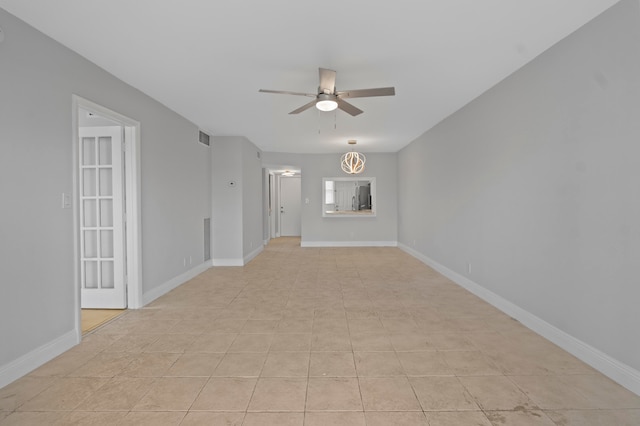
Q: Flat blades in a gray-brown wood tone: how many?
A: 5